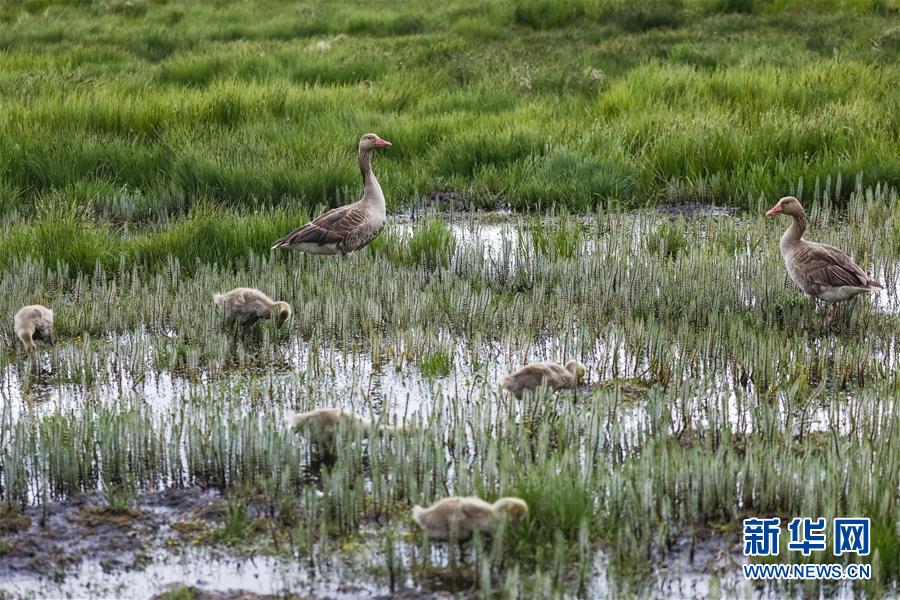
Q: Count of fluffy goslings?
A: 5